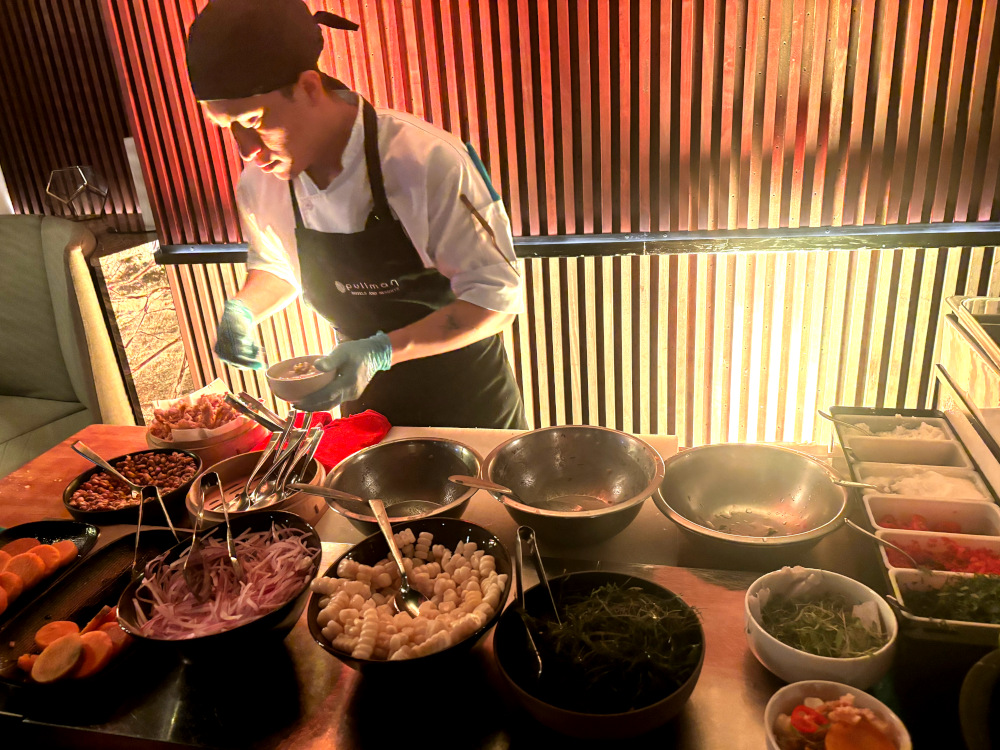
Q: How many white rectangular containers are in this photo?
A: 6